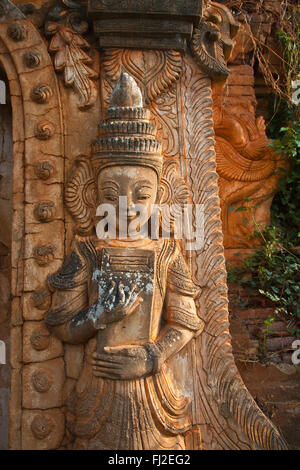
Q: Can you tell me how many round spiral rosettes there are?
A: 11